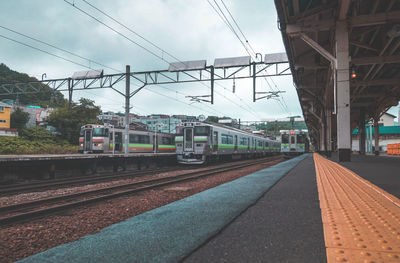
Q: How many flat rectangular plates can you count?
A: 4